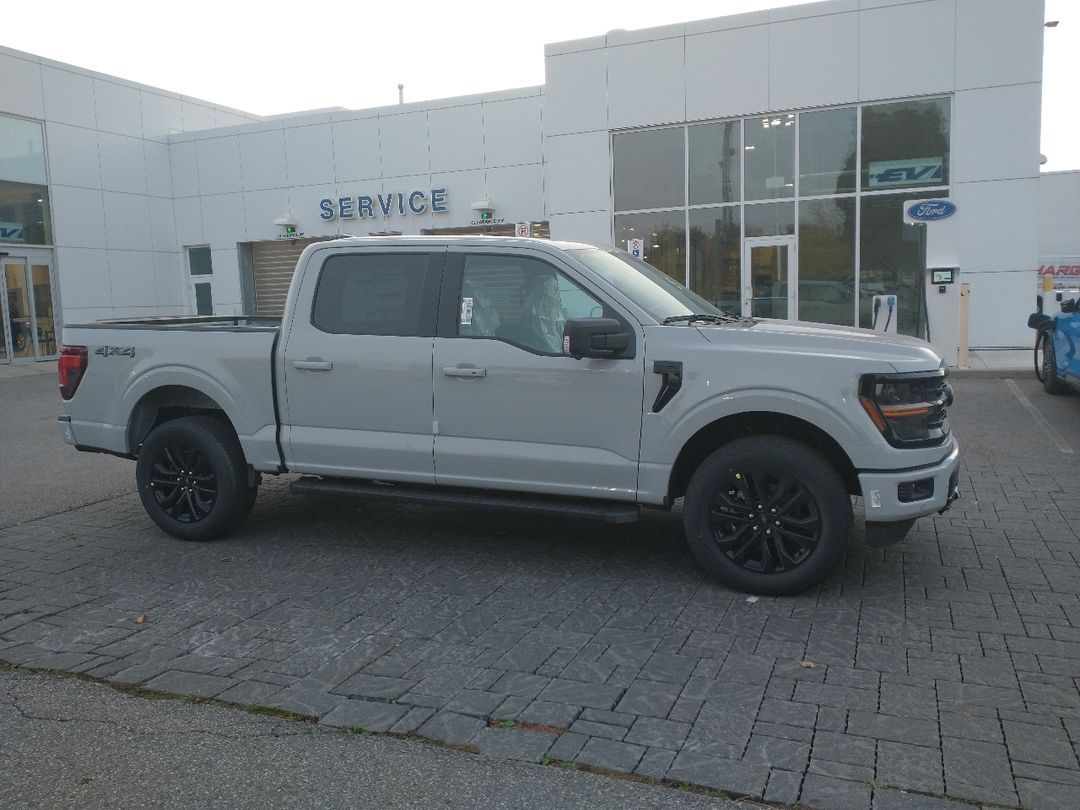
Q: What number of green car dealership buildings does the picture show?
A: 0